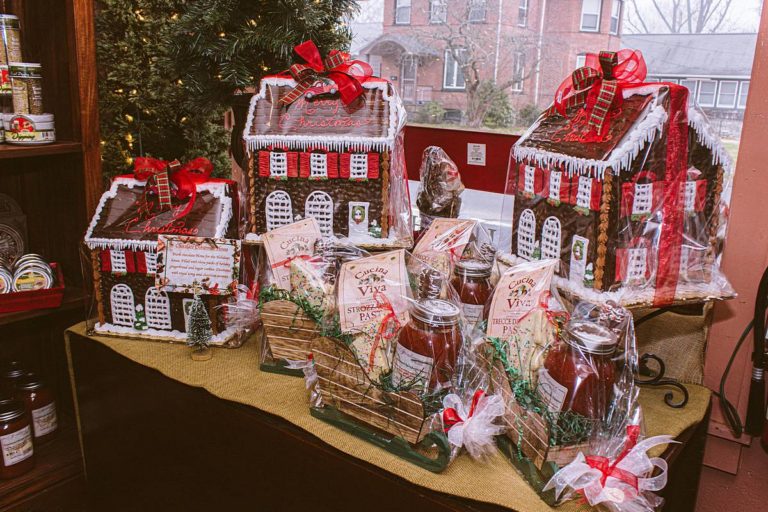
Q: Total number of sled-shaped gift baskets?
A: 4